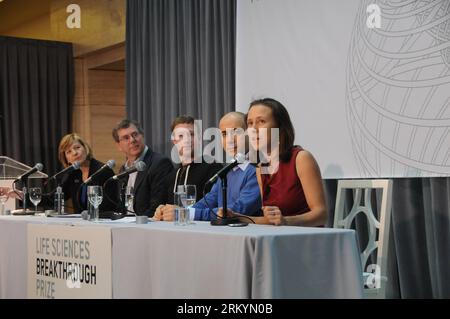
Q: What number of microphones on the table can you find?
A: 5